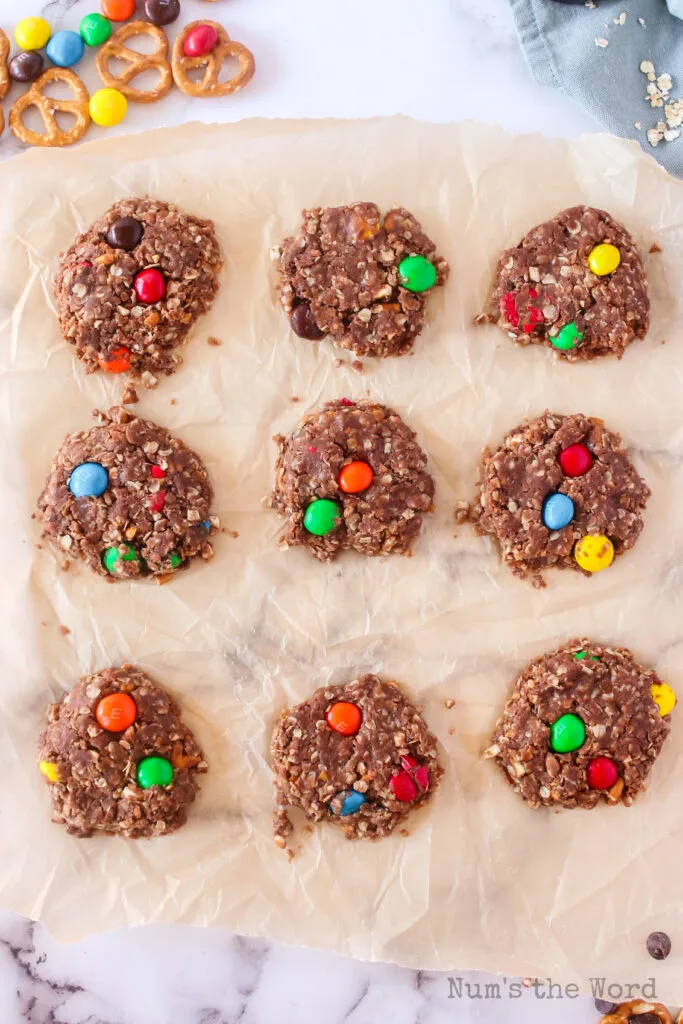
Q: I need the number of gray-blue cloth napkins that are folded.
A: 1